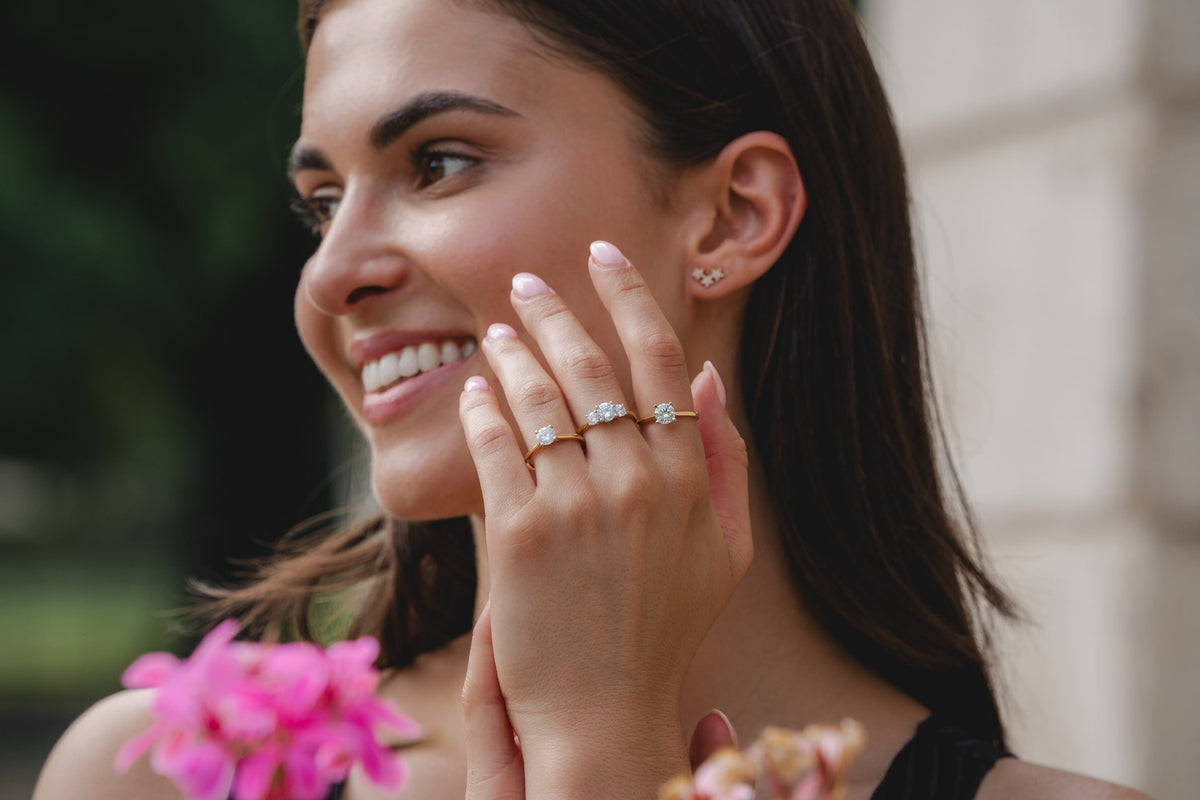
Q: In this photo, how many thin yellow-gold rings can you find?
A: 3